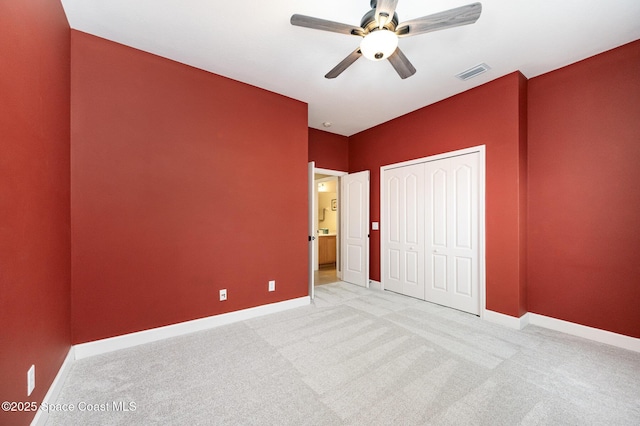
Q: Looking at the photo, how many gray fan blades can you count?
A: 5